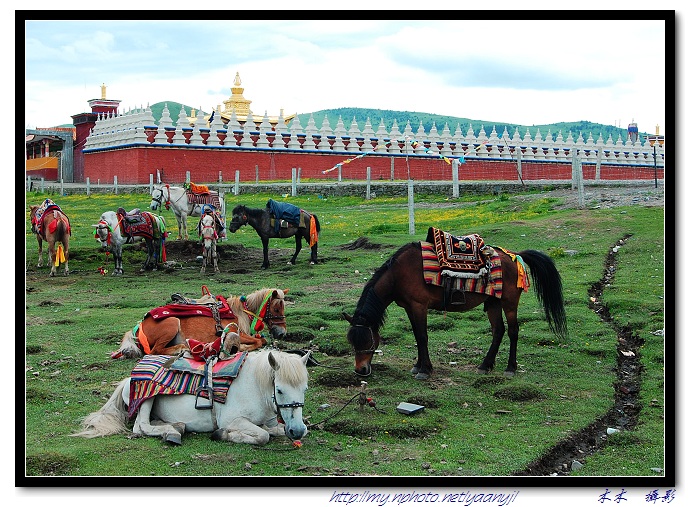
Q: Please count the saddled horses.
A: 8